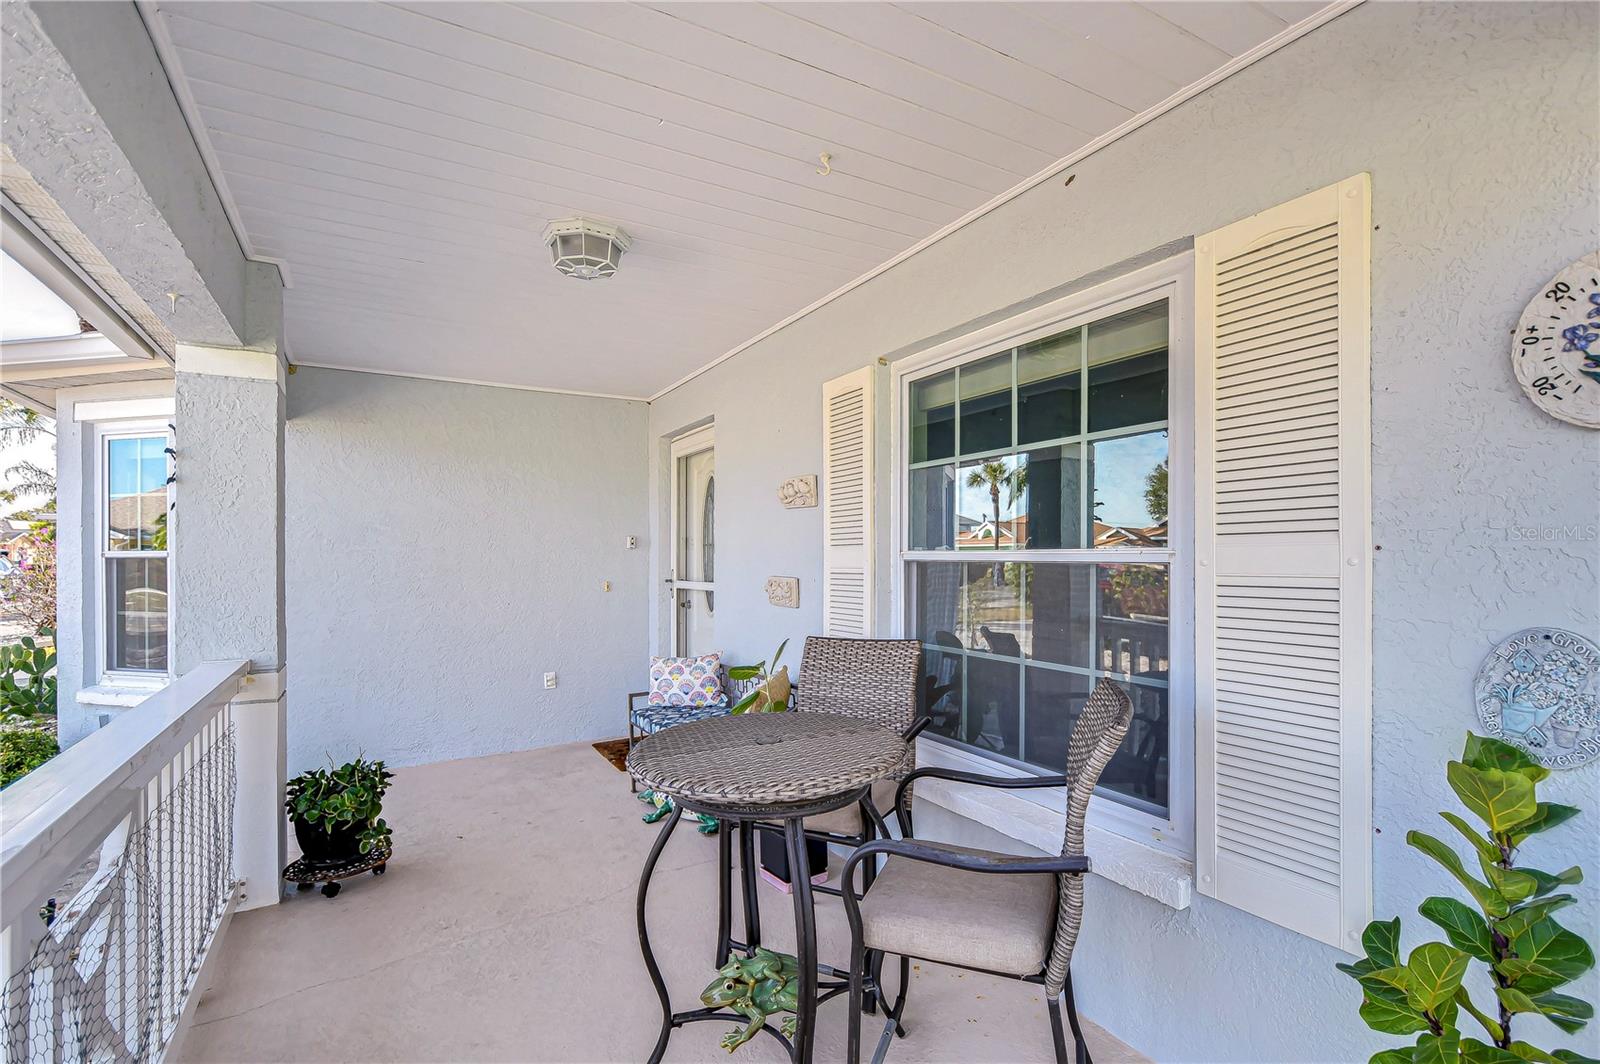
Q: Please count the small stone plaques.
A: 2